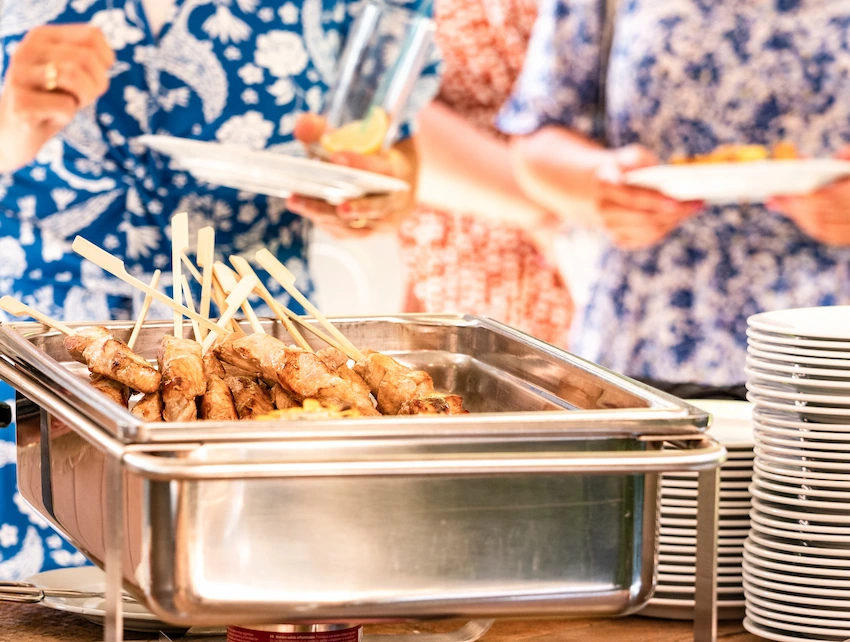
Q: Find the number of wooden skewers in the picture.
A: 13